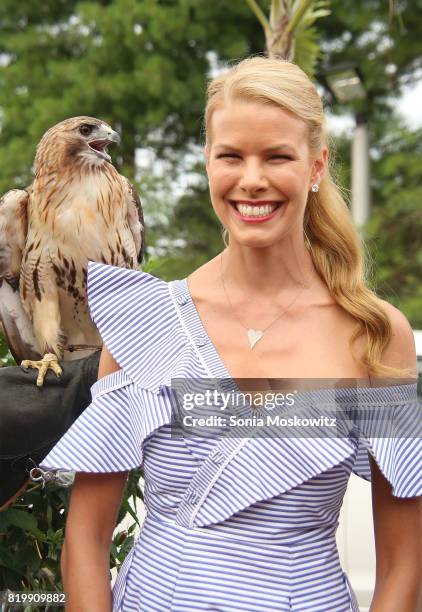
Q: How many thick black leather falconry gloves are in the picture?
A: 1